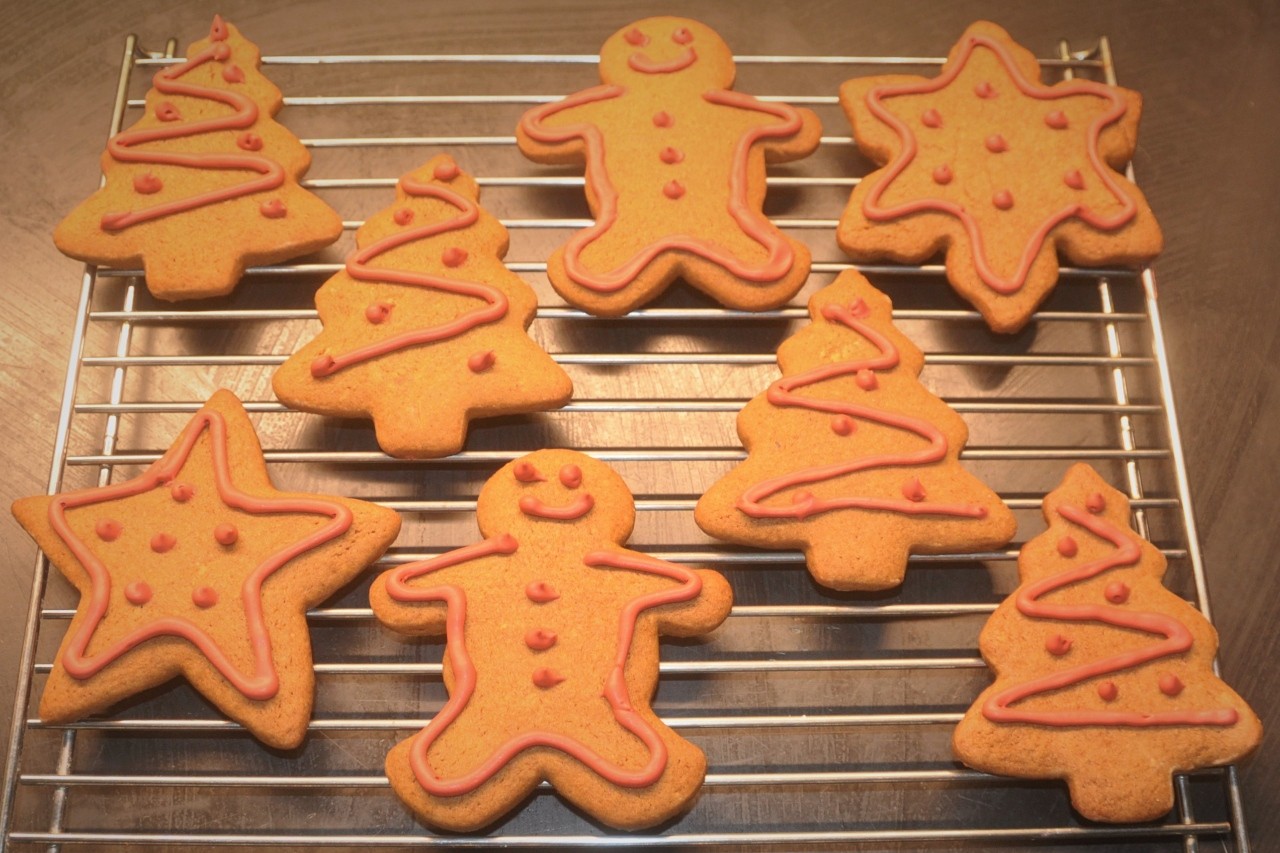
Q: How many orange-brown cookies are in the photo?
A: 8